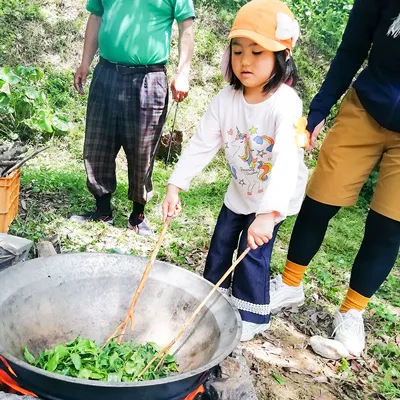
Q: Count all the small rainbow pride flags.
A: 0